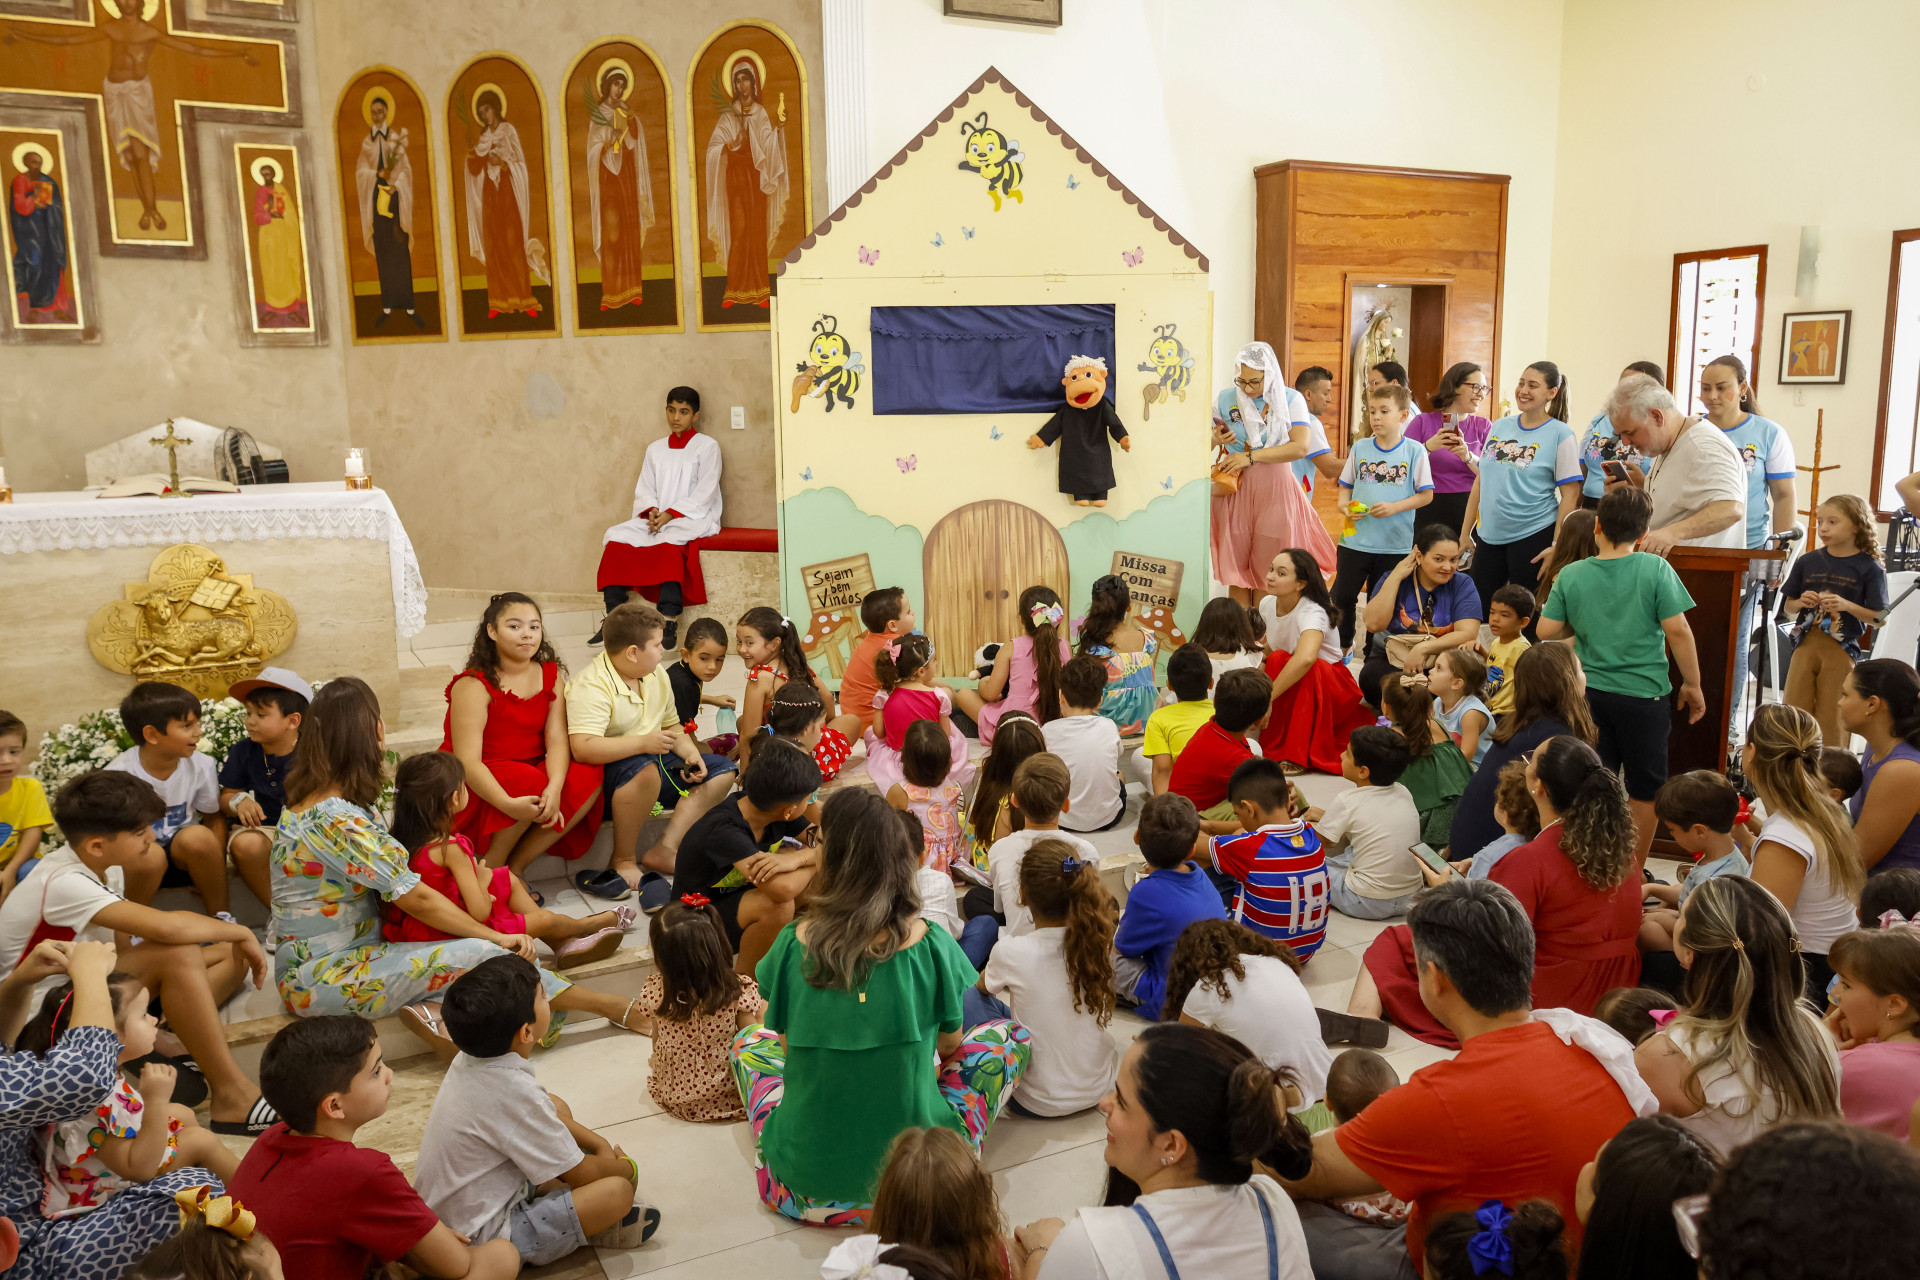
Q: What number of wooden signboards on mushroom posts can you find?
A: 2